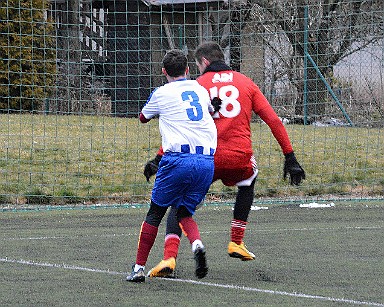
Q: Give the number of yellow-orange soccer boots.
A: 2